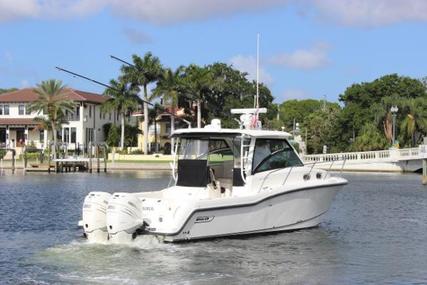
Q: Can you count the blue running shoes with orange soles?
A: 0